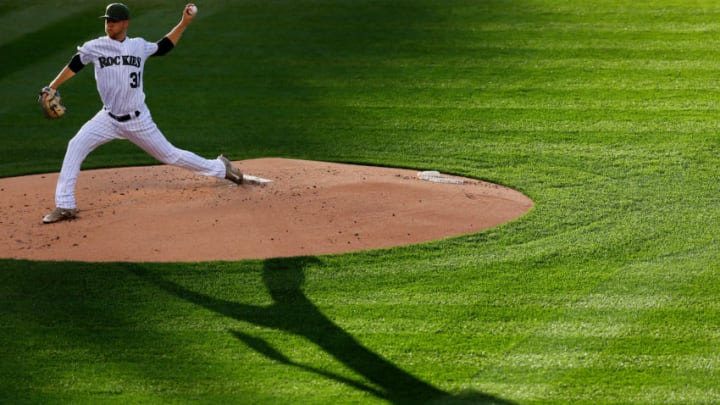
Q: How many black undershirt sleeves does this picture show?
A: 2